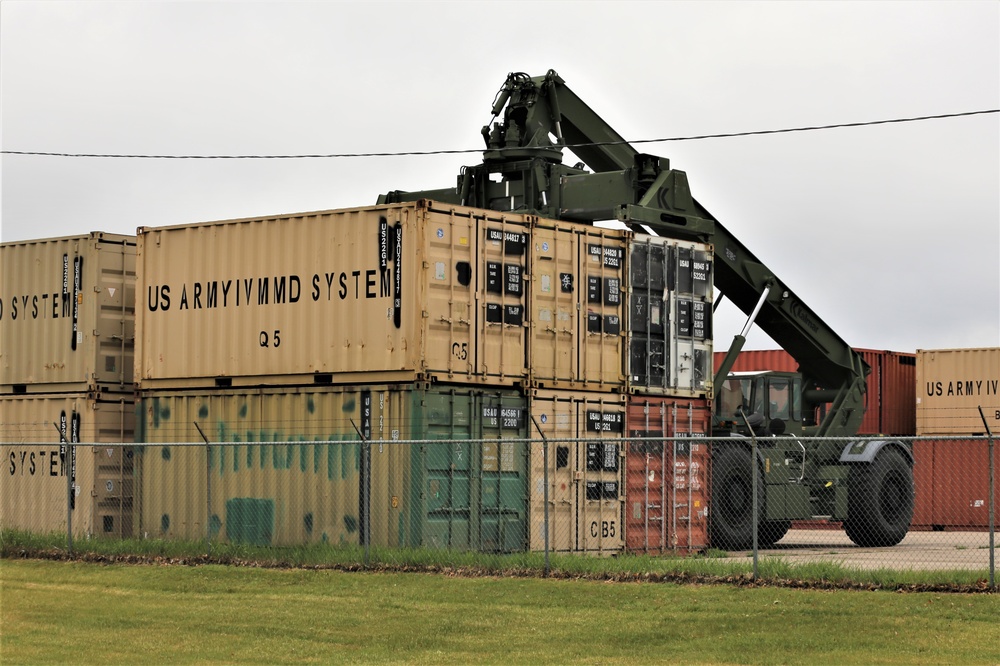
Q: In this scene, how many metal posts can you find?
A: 6